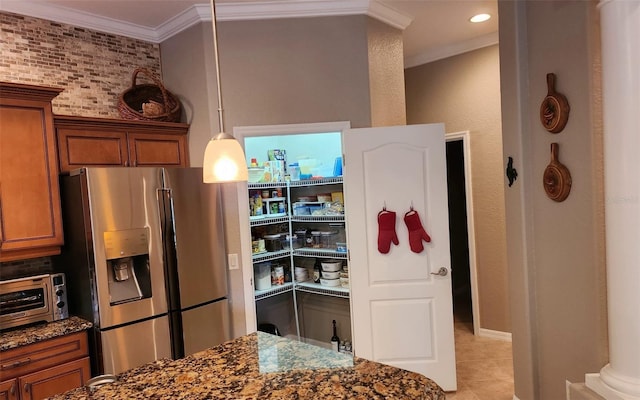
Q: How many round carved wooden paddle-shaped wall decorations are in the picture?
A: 2